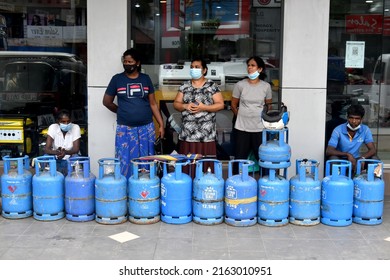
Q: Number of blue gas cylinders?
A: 13